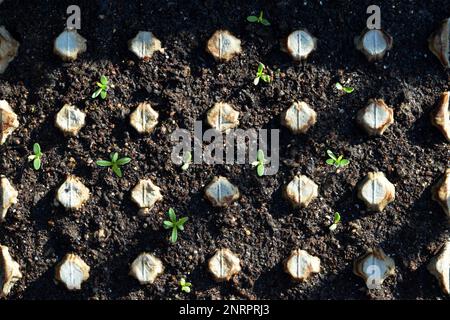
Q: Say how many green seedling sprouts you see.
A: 12